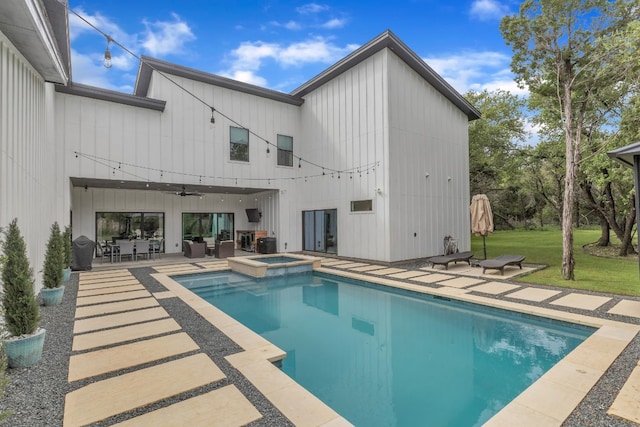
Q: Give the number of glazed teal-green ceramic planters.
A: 3